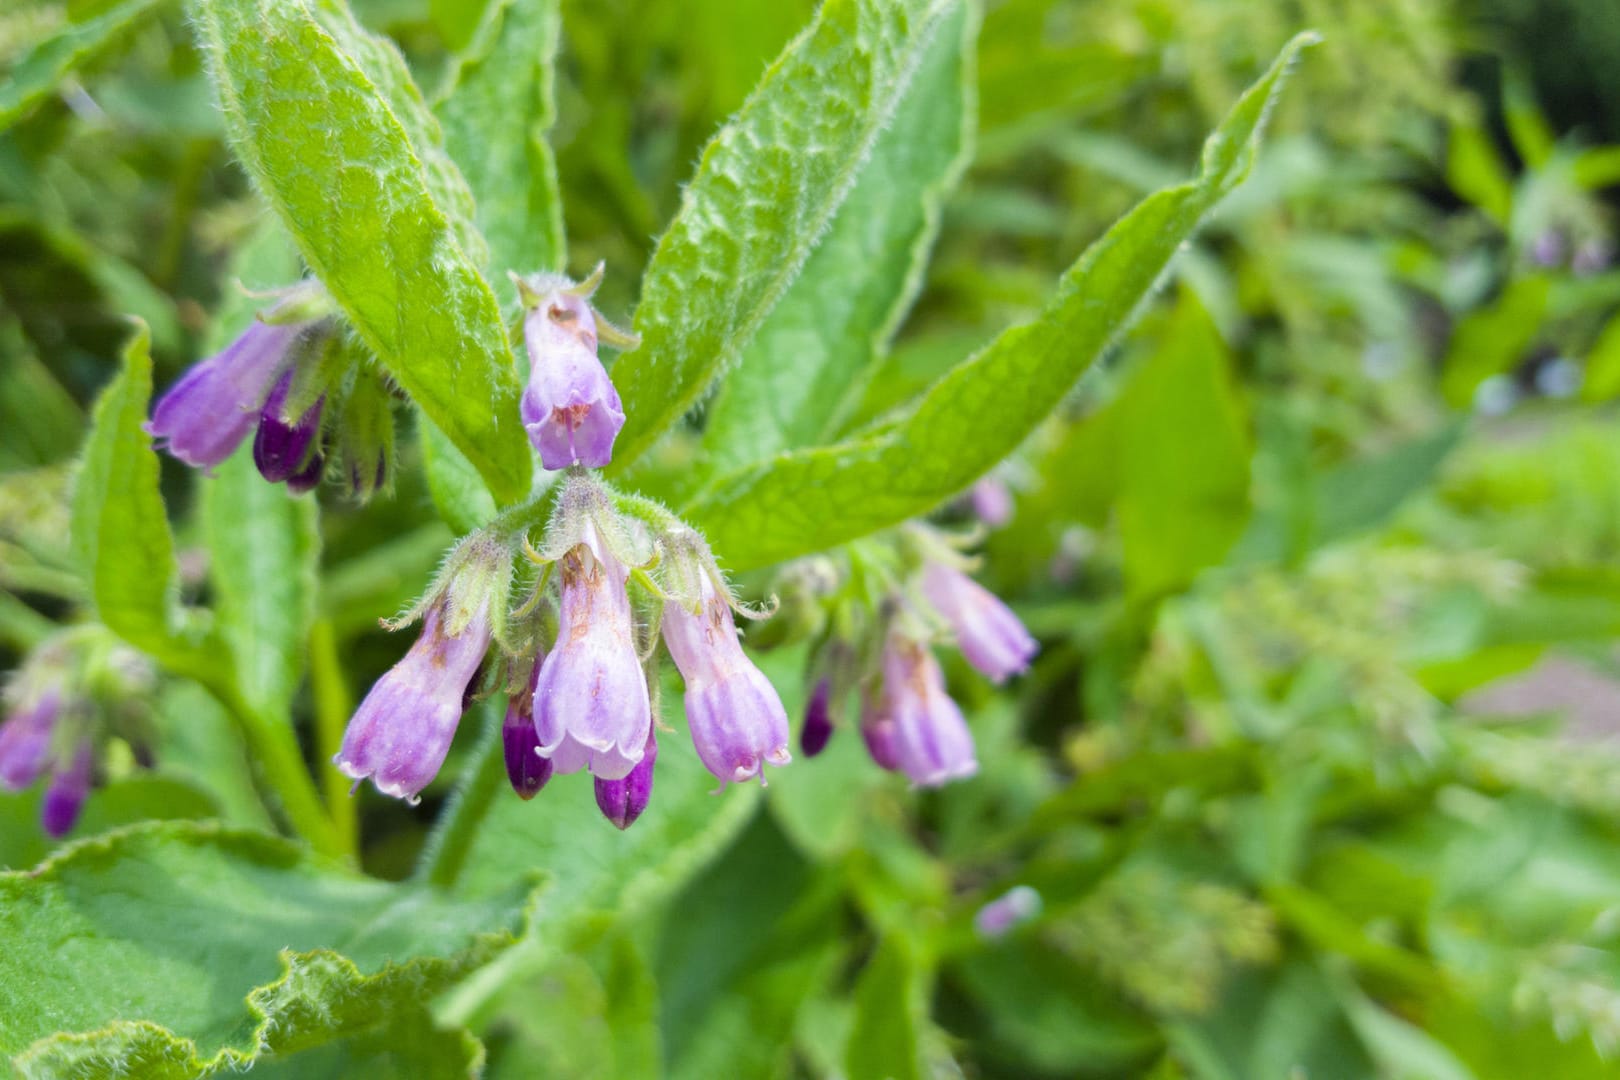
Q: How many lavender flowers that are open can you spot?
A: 7